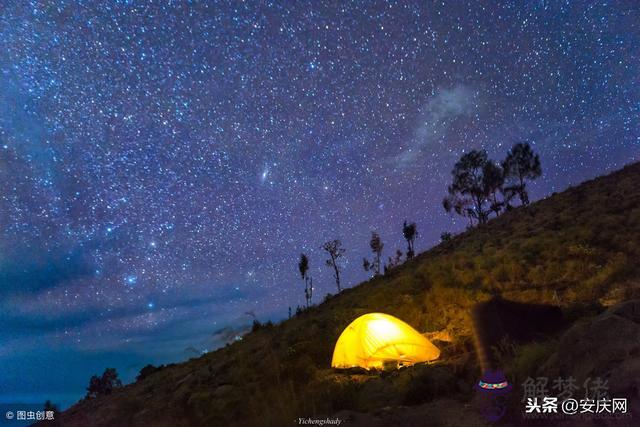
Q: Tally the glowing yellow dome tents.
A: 1